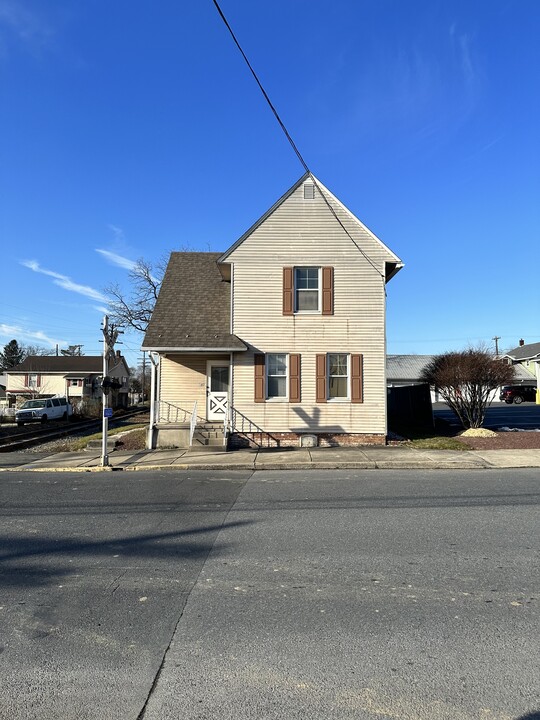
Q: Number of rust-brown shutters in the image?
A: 6